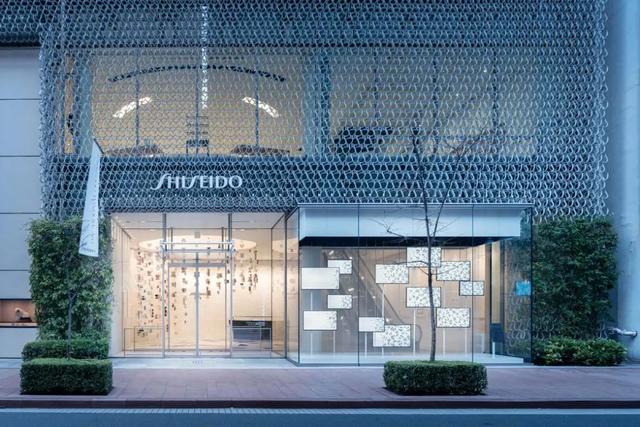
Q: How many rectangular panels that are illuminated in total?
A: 12